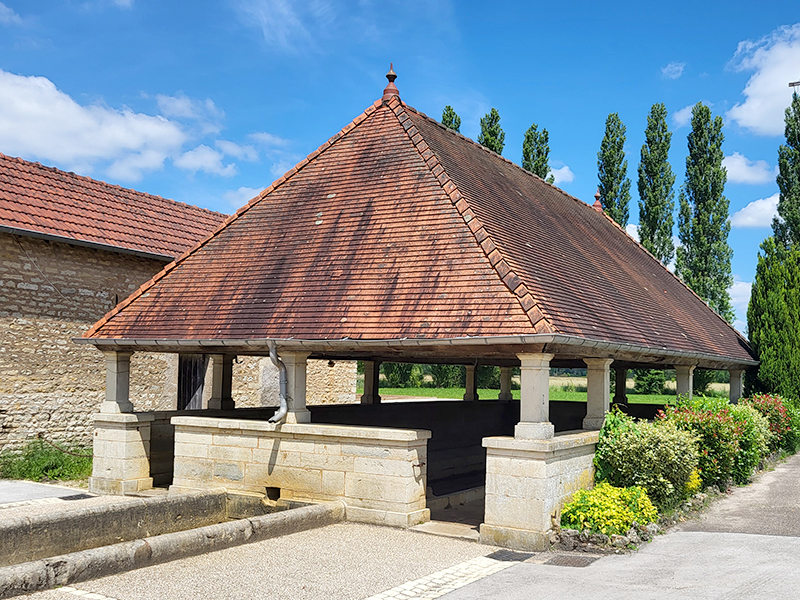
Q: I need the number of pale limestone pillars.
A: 11